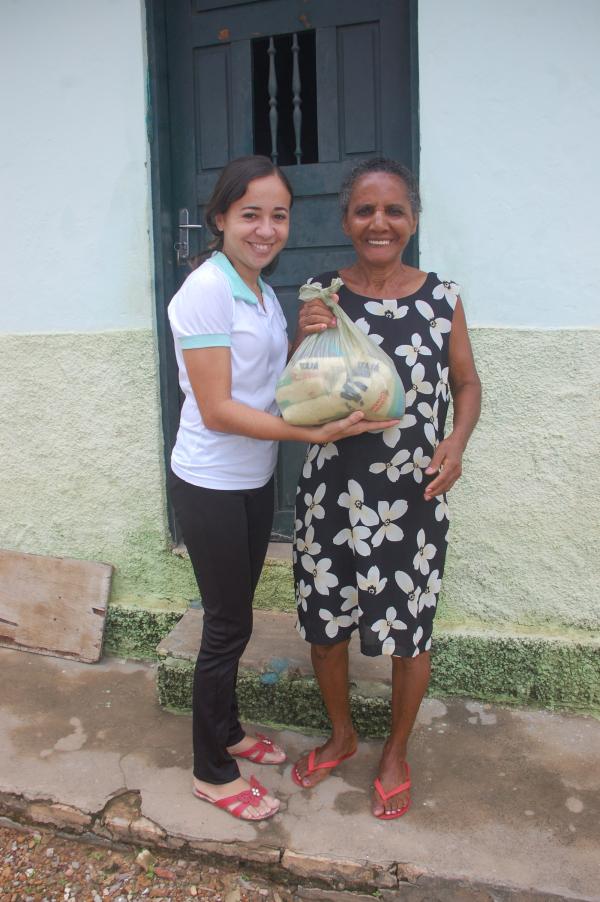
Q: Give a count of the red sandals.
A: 4